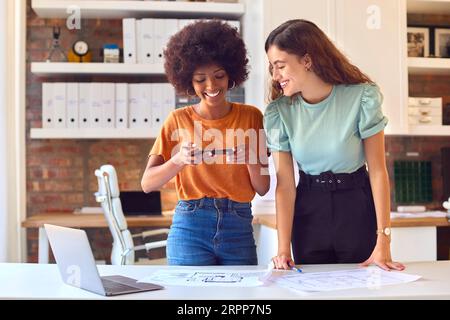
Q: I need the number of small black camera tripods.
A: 1